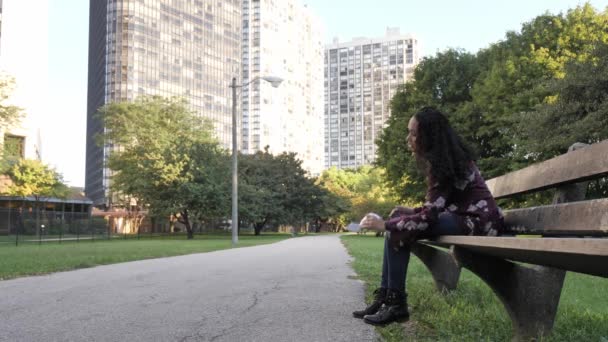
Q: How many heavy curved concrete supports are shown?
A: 2